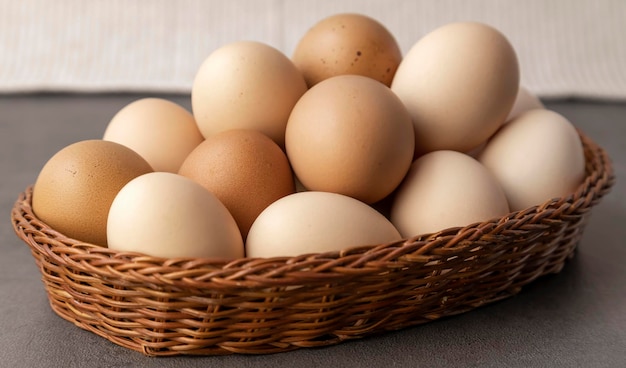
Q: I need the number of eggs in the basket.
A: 12